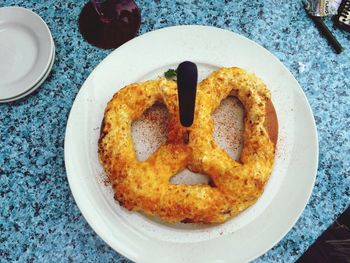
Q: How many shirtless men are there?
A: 0